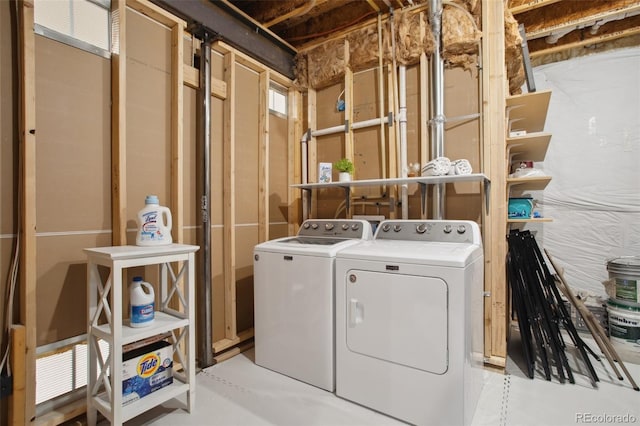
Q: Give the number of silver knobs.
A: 10